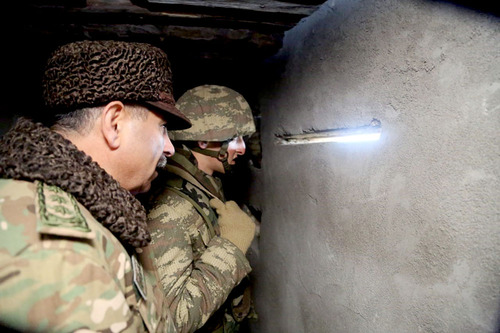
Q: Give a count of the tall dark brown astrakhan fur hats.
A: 1